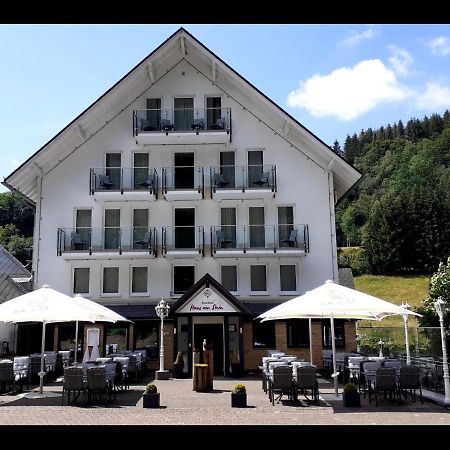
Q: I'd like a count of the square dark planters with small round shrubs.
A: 3